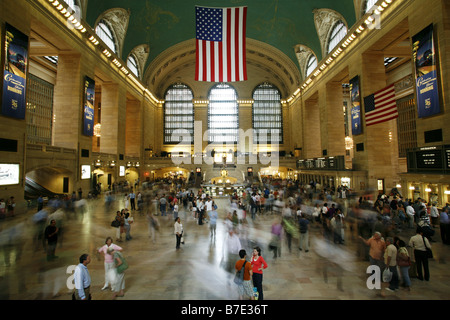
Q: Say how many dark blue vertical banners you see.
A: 4